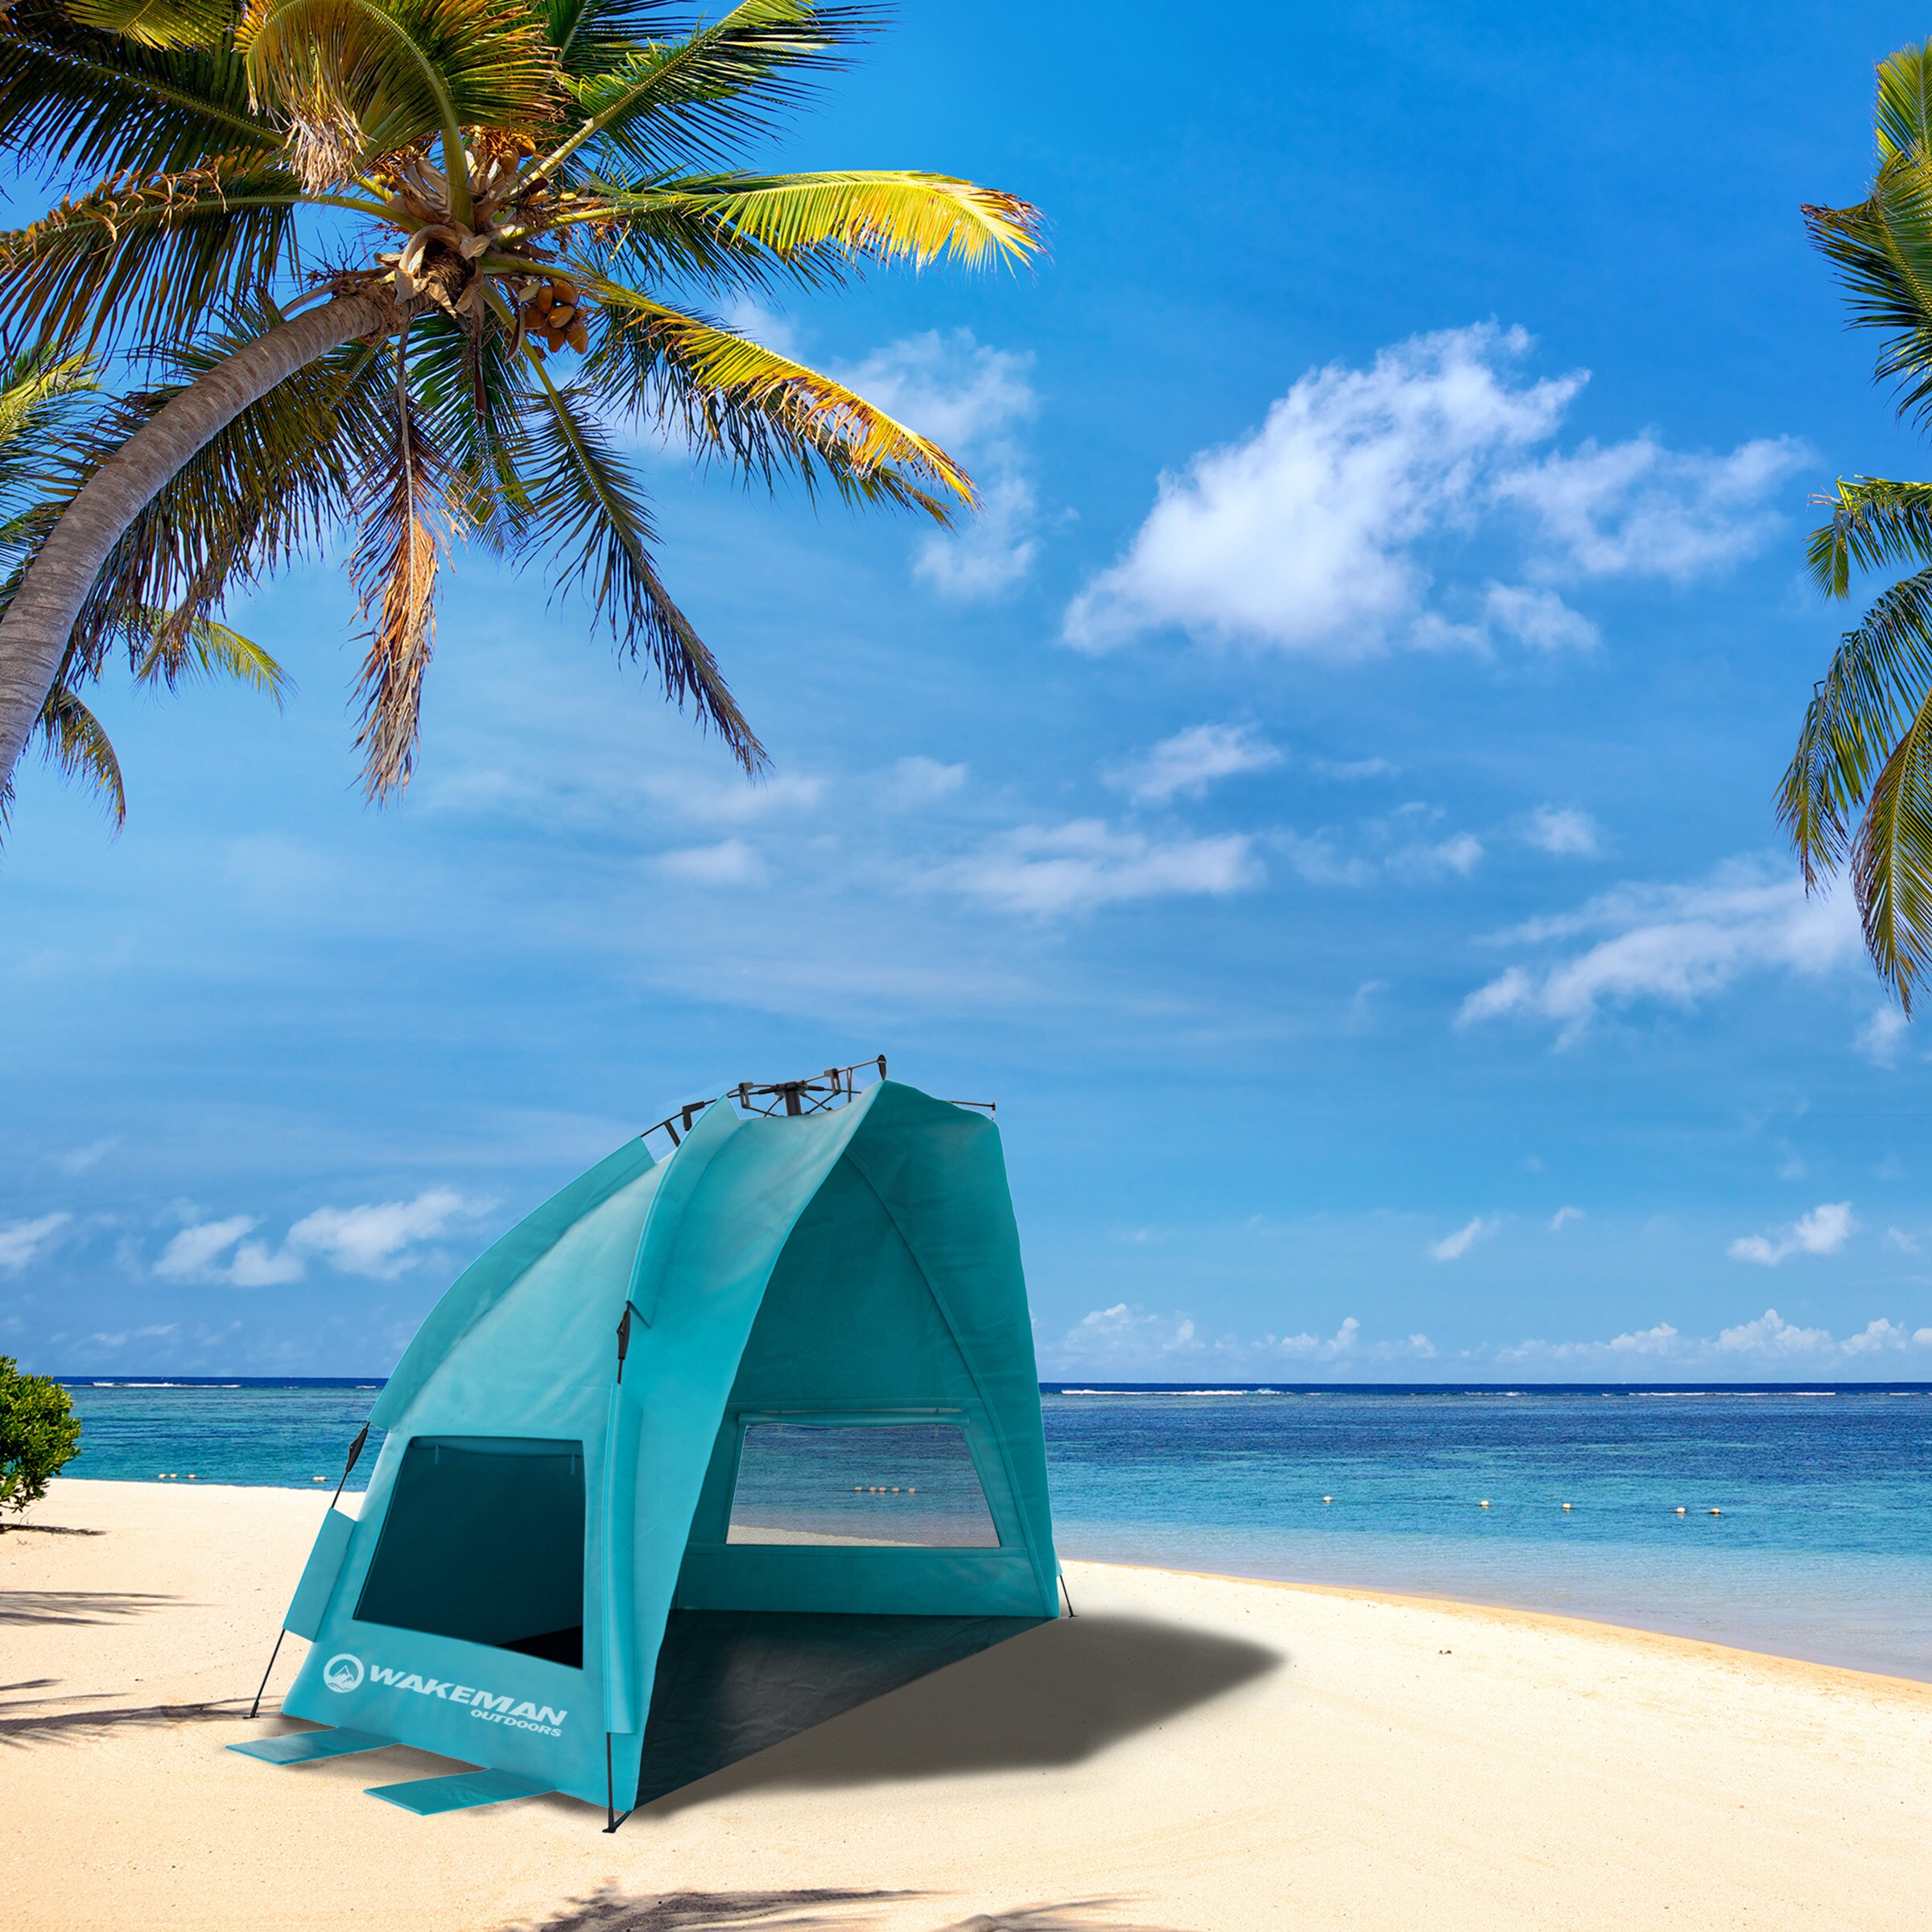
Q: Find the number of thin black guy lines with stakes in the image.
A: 3